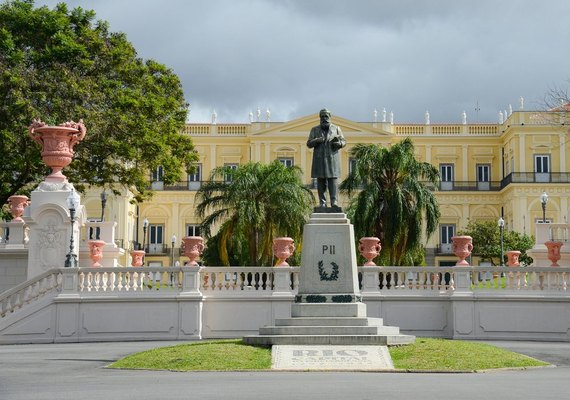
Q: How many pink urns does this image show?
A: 10